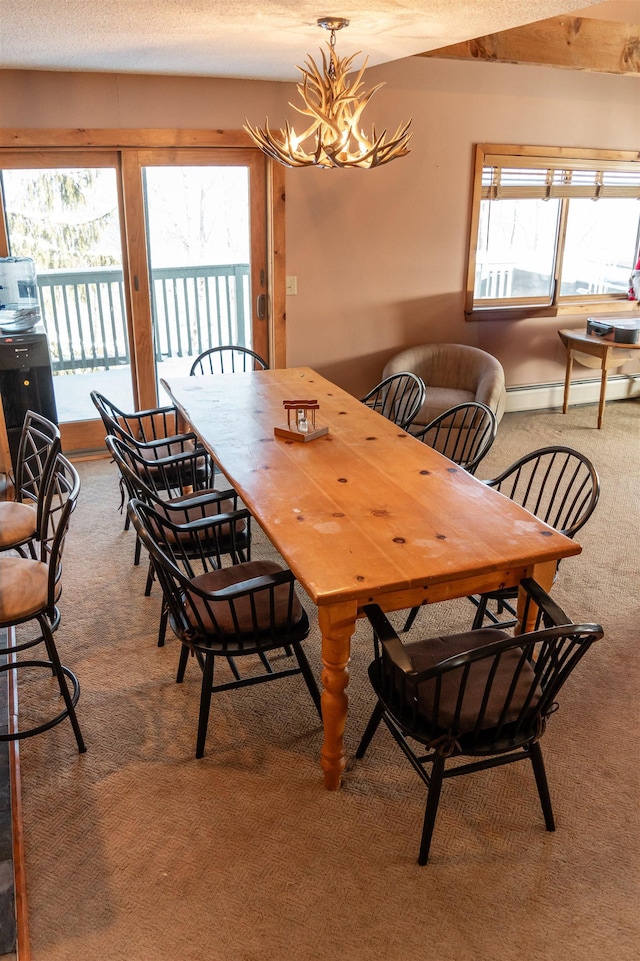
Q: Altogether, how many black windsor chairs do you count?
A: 8